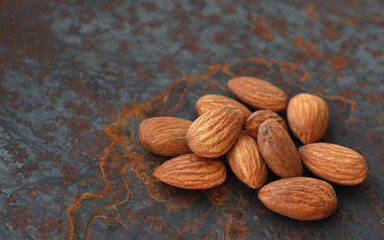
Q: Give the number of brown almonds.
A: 11